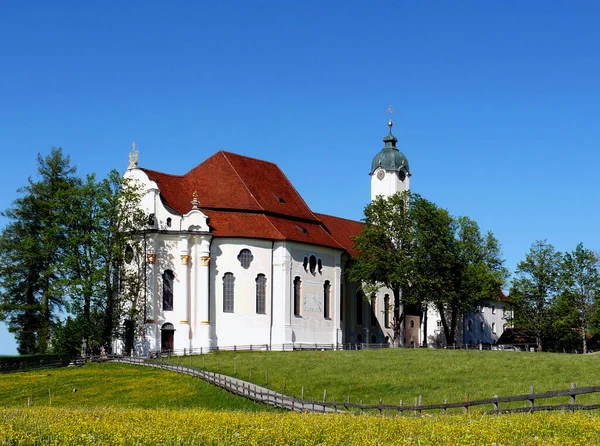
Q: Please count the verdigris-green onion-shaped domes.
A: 1